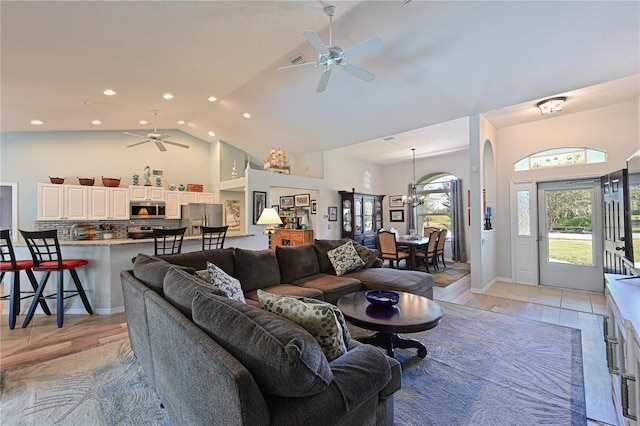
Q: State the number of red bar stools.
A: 2